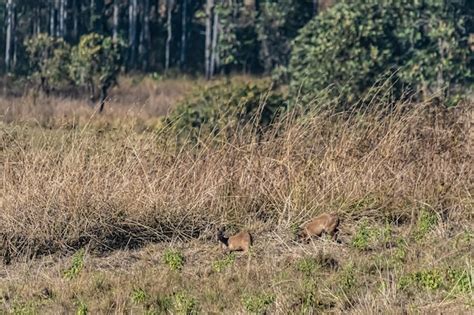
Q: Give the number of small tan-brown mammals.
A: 2